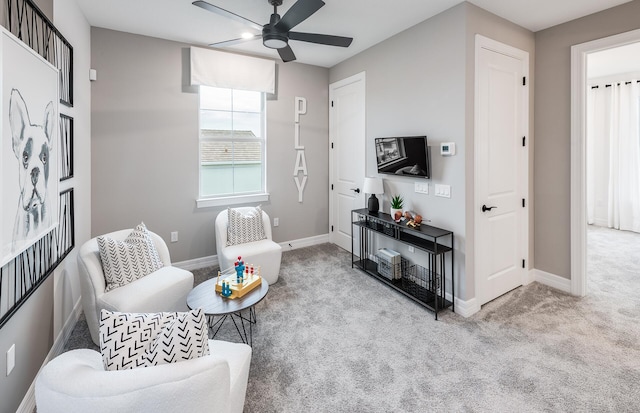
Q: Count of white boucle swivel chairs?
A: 3